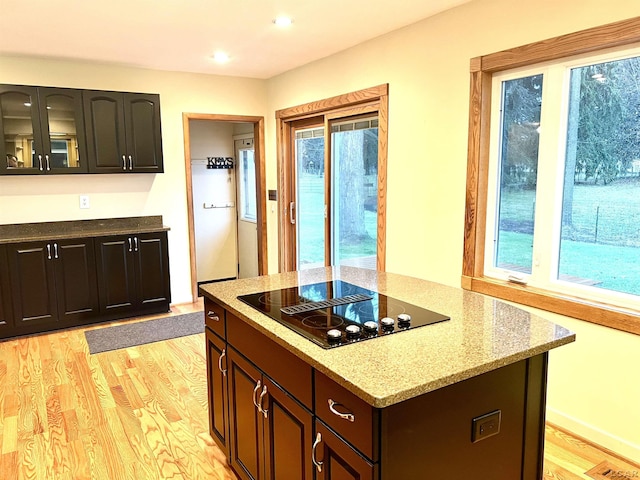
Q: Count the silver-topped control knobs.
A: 5